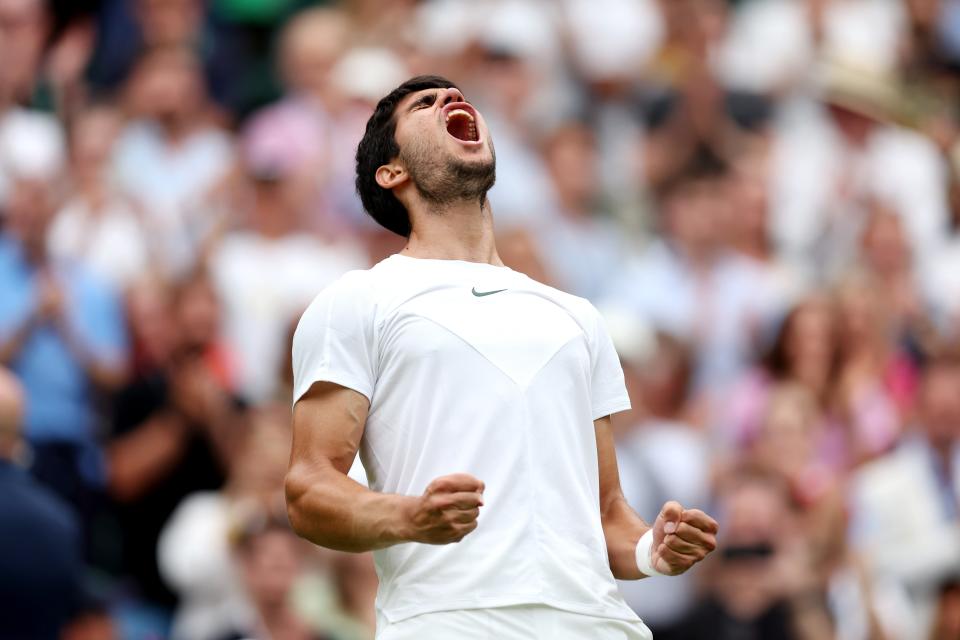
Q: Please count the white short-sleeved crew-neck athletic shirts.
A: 1